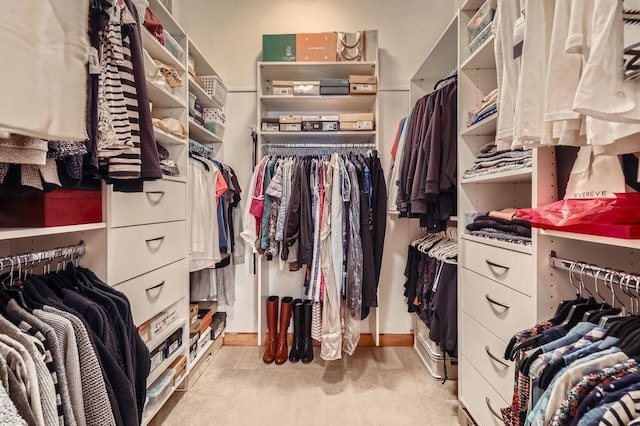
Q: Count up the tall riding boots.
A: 4